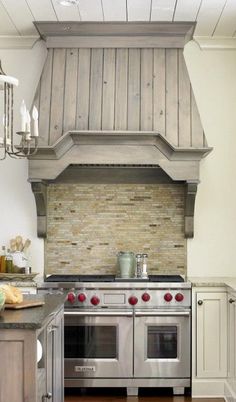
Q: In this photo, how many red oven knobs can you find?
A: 7